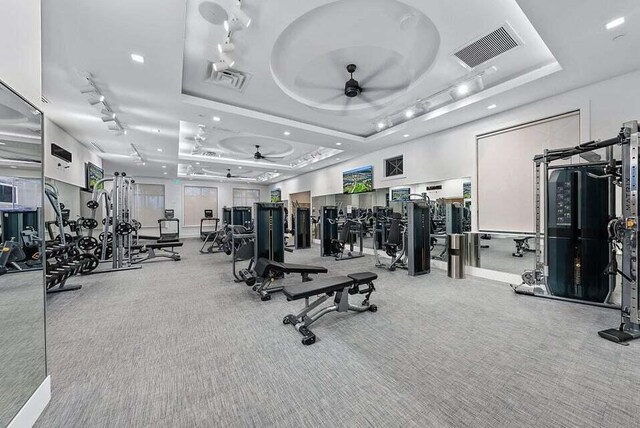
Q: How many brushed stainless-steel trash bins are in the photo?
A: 1